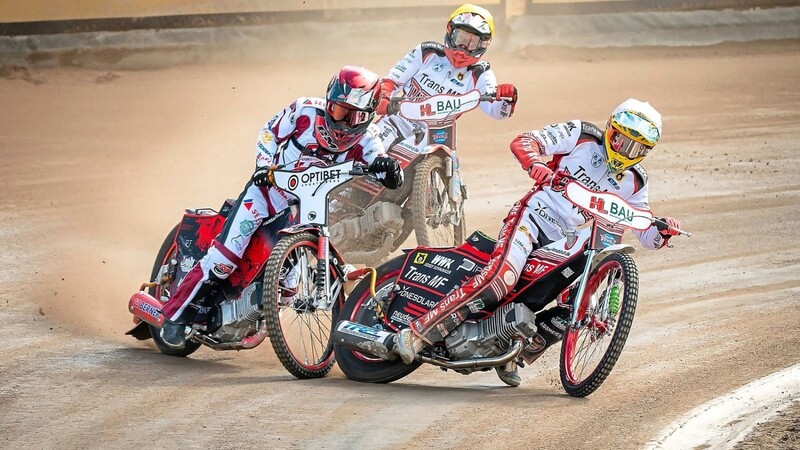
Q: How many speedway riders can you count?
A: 3